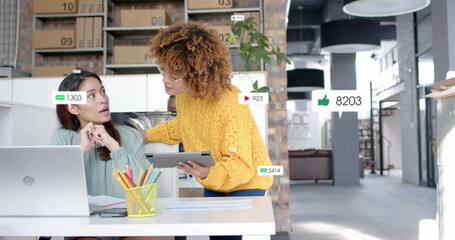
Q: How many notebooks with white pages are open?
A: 1